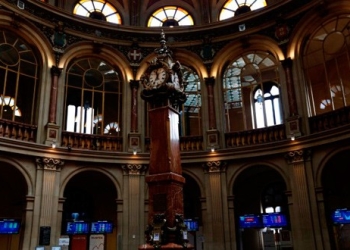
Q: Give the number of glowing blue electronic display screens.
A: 7